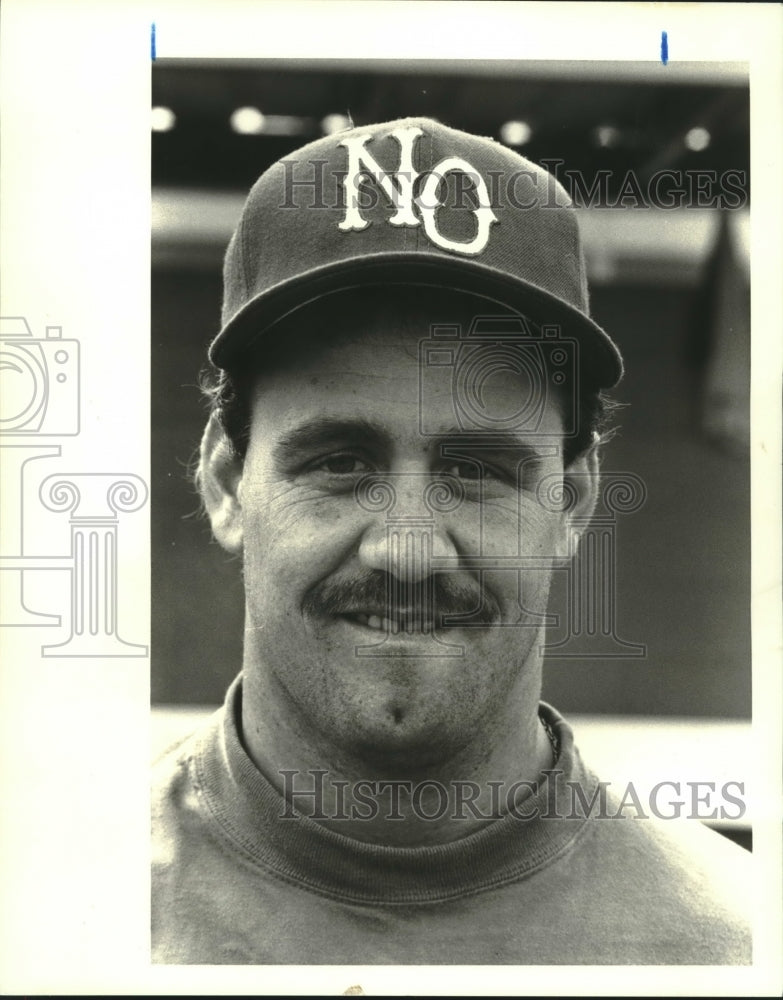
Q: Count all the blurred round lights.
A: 6